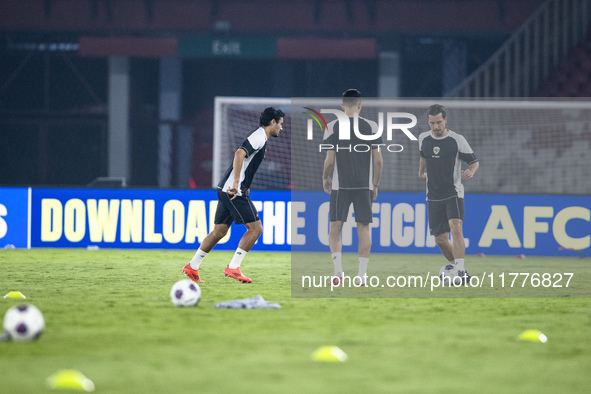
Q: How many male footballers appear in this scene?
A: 3